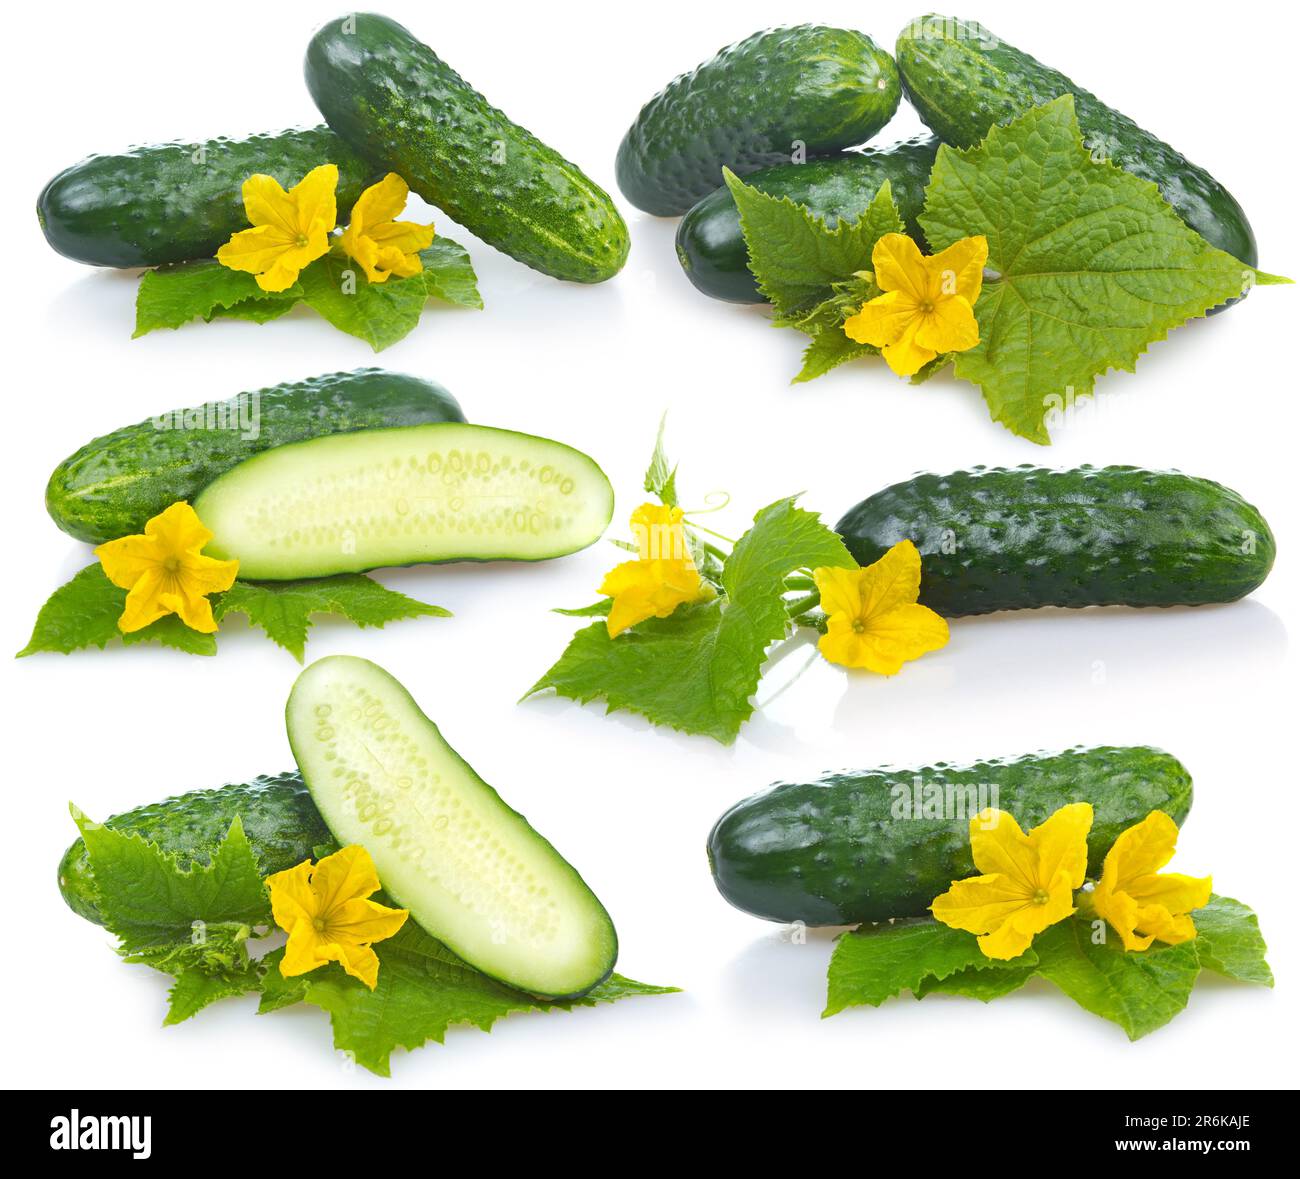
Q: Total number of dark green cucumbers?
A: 9